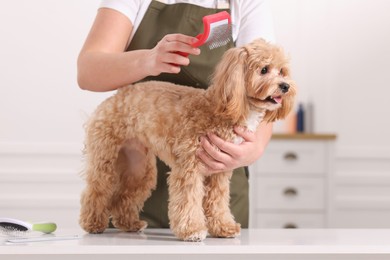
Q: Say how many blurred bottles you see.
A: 3